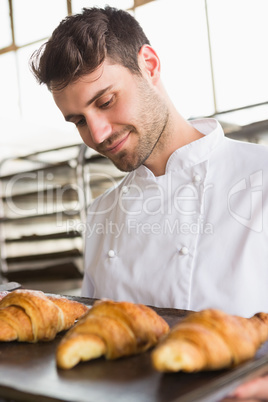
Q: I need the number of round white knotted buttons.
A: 4